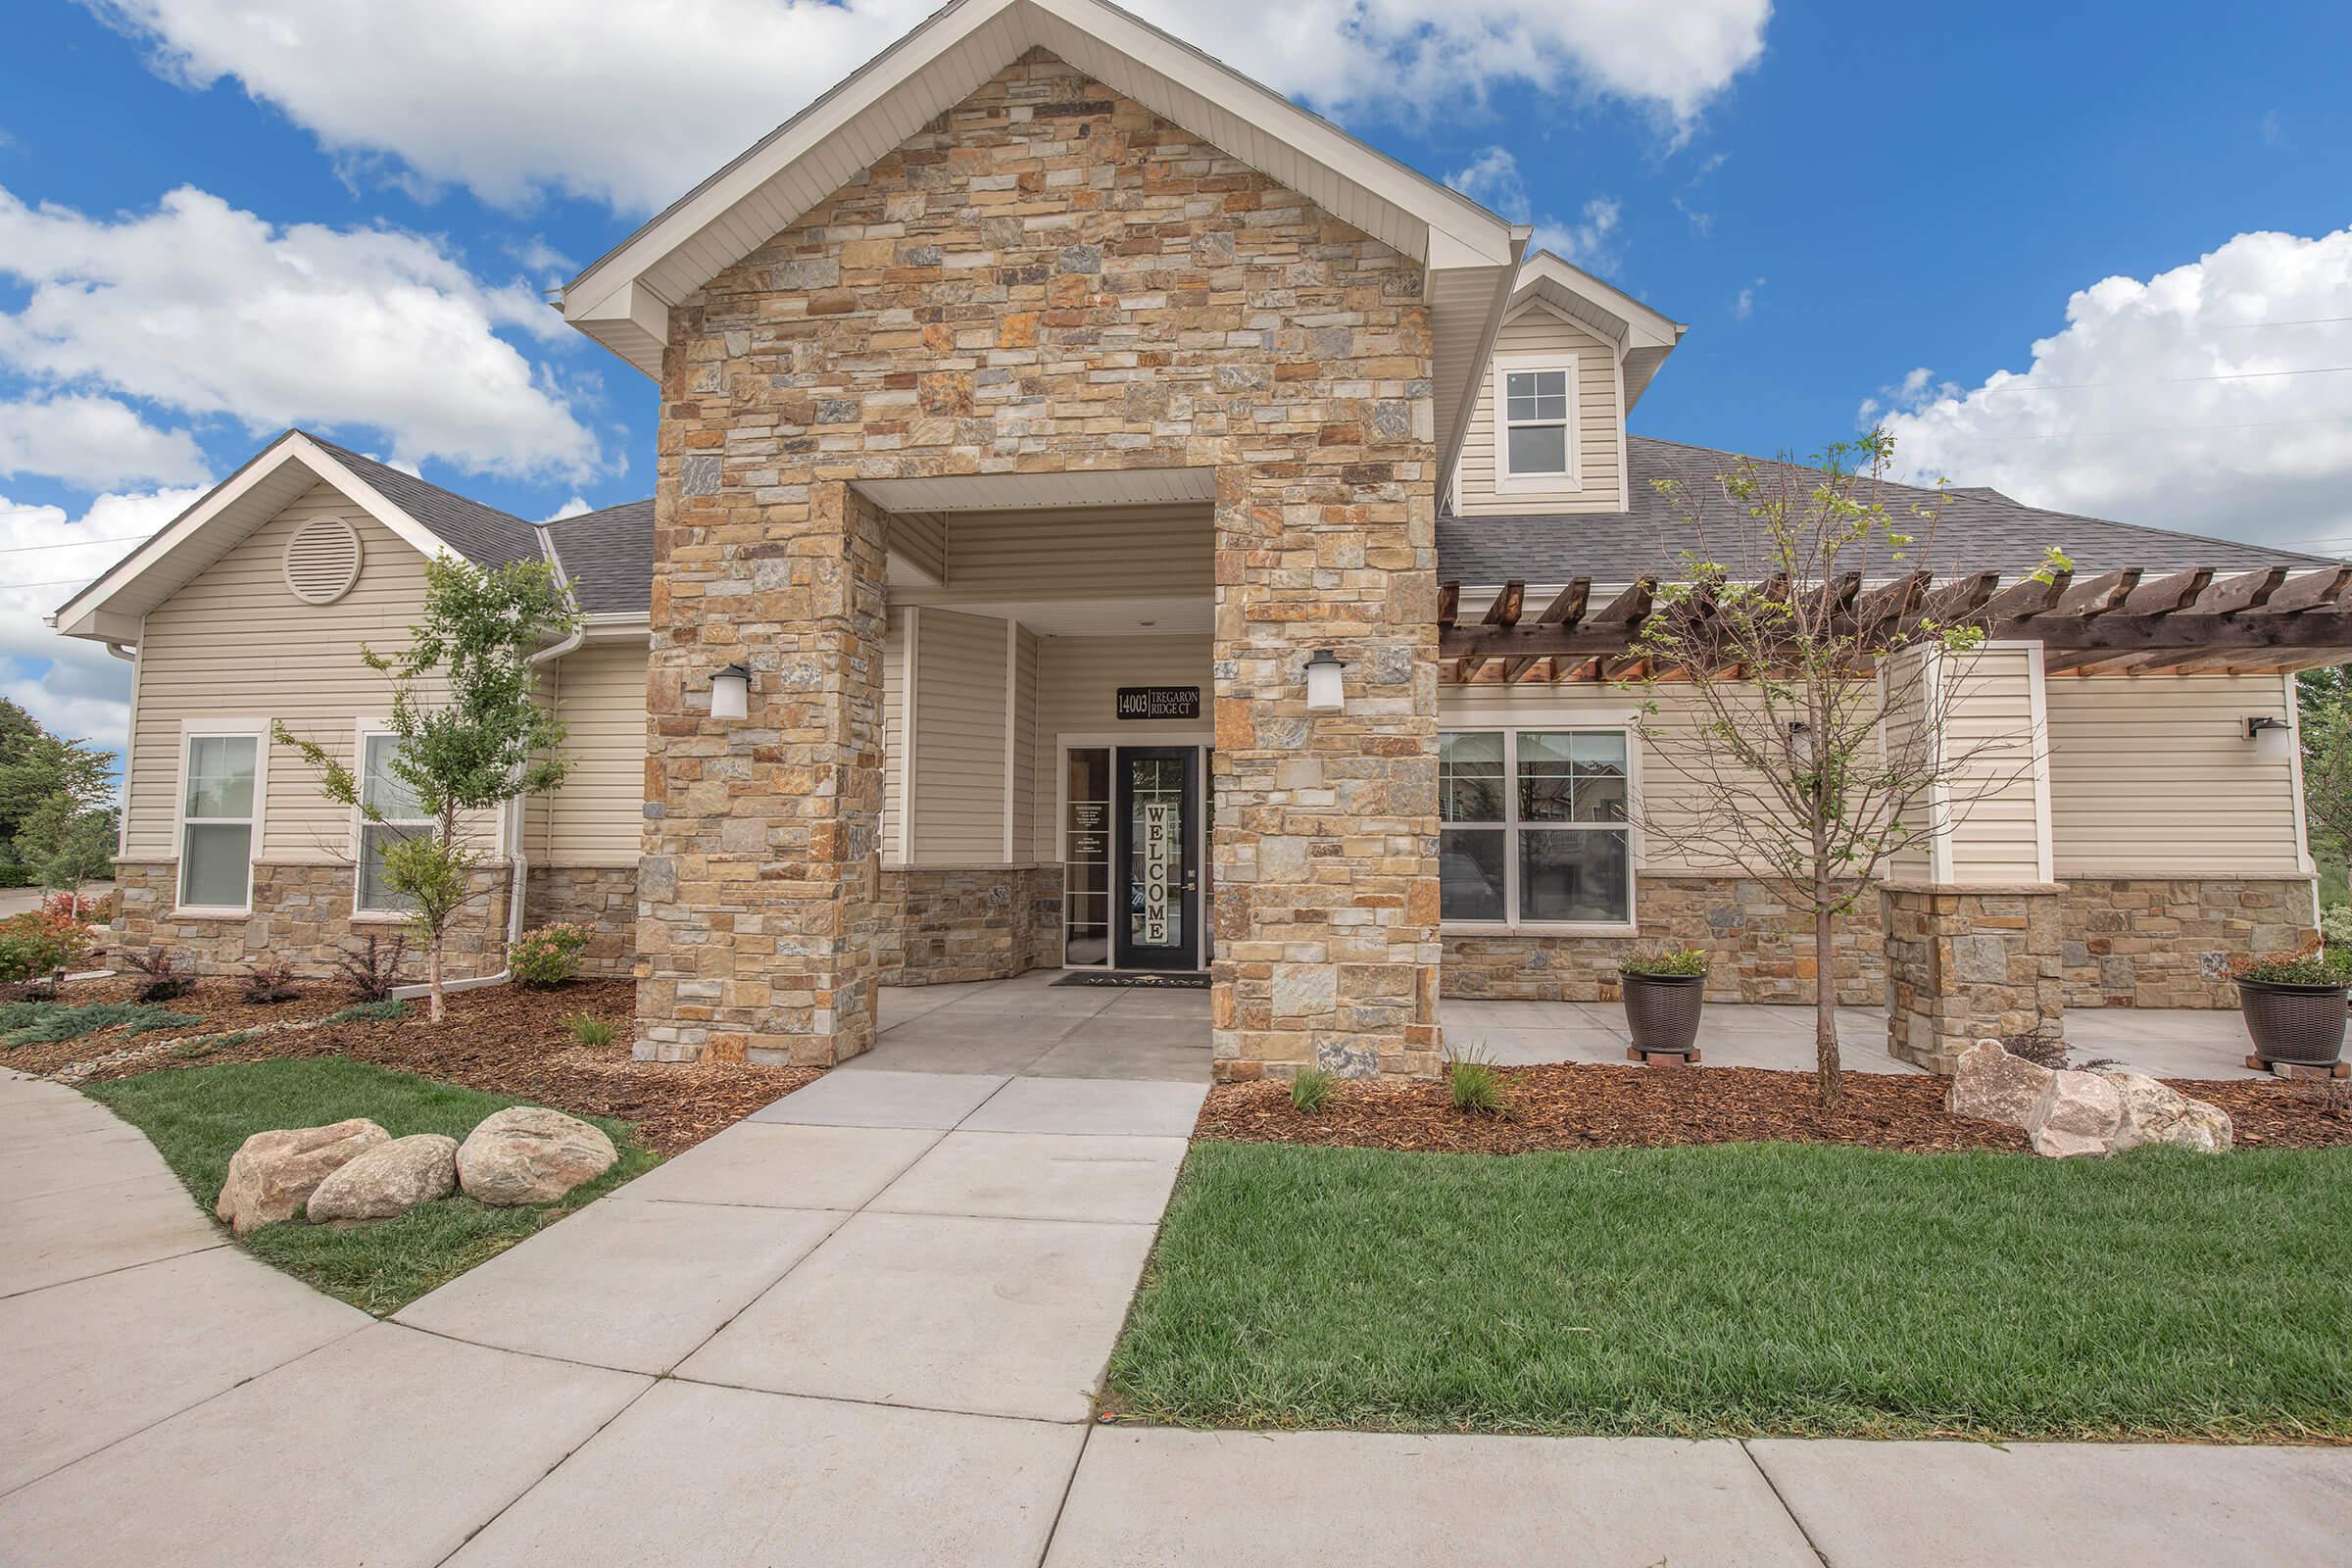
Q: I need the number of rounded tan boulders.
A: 3